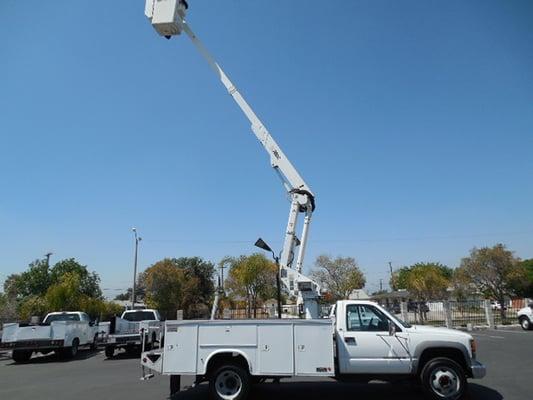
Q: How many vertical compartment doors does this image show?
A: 3